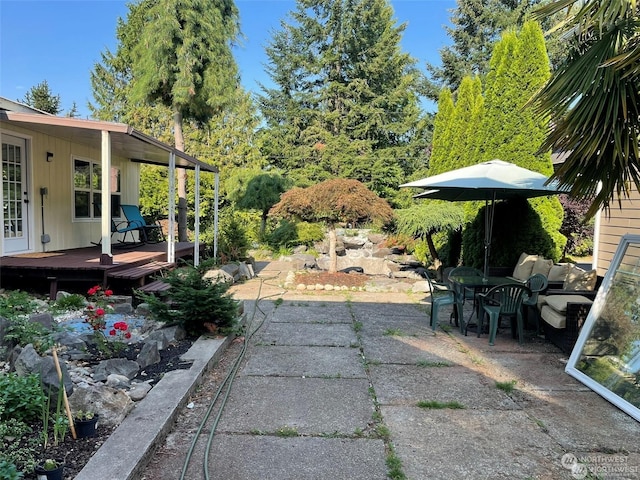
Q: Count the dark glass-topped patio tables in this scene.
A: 1